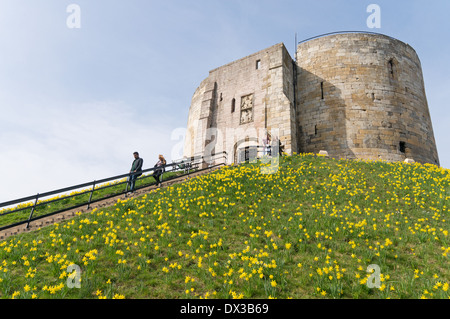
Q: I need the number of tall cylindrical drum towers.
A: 1